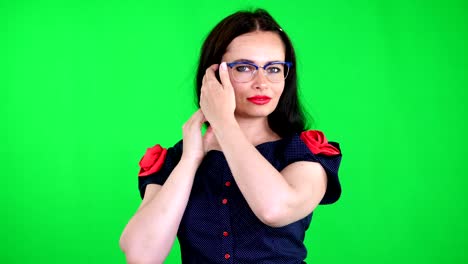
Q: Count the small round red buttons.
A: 4